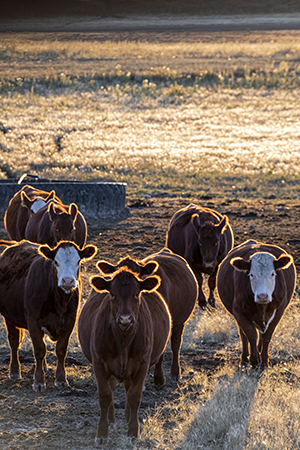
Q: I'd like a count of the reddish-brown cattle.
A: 7